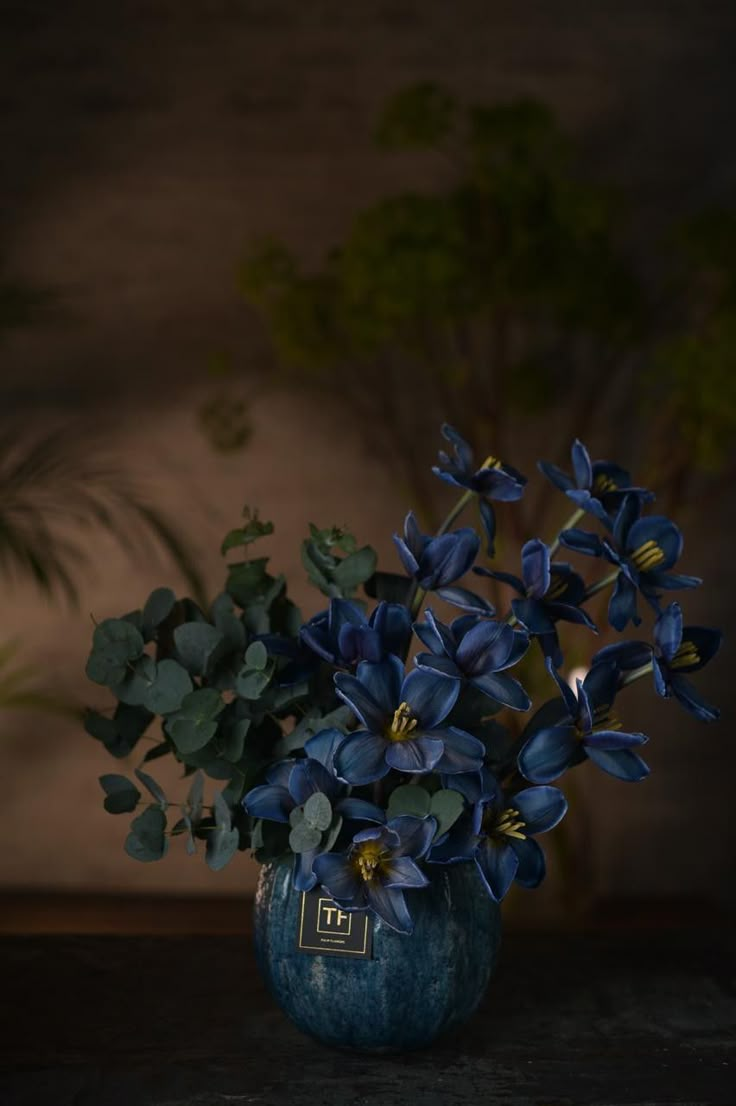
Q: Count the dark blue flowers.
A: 13